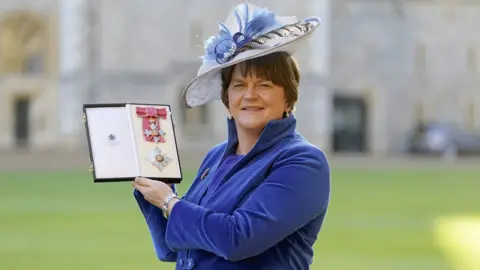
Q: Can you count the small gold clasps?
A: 2